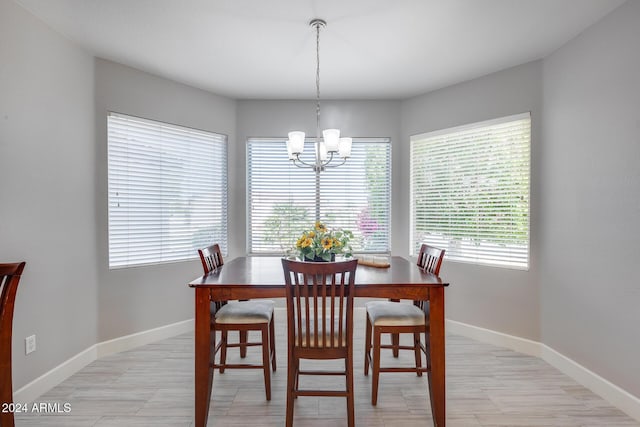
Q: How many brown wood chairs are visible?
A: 4